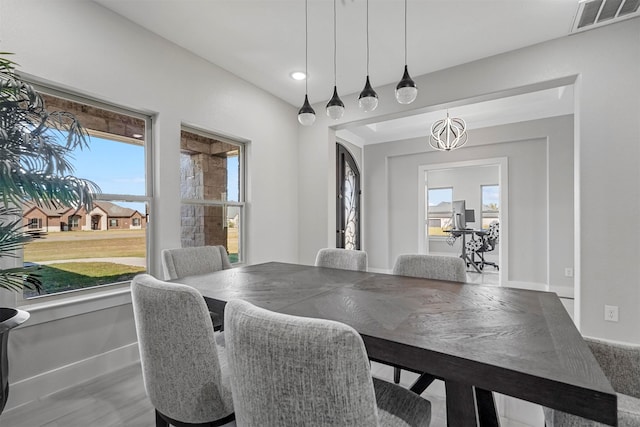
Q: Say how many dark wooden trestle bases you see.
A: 1